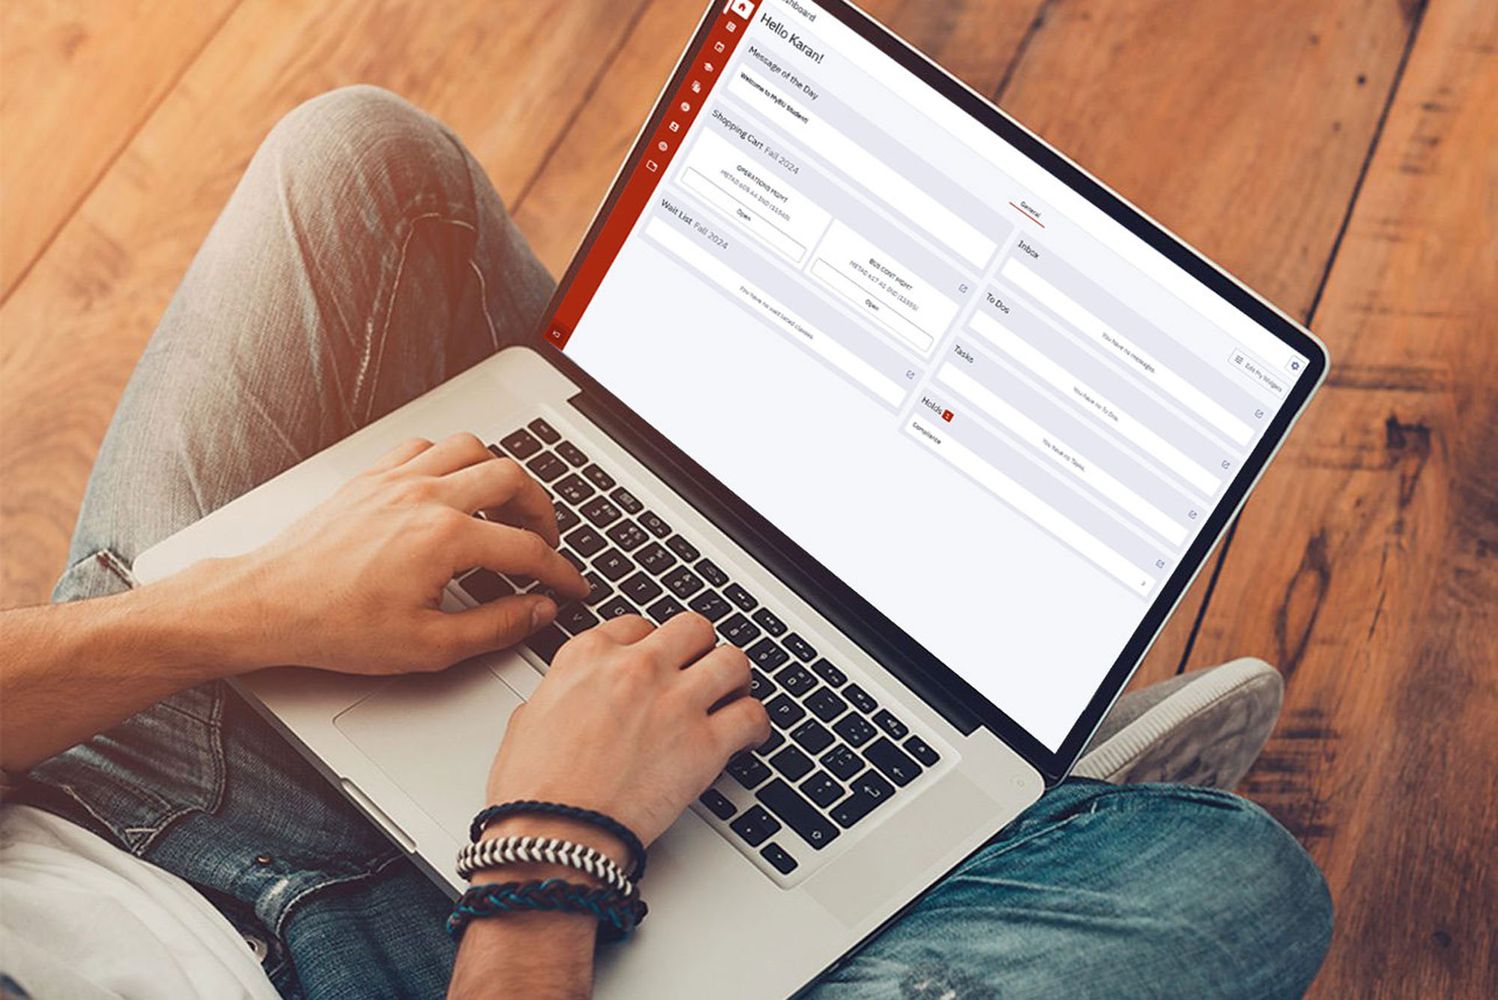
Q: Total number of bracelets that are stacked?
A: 3